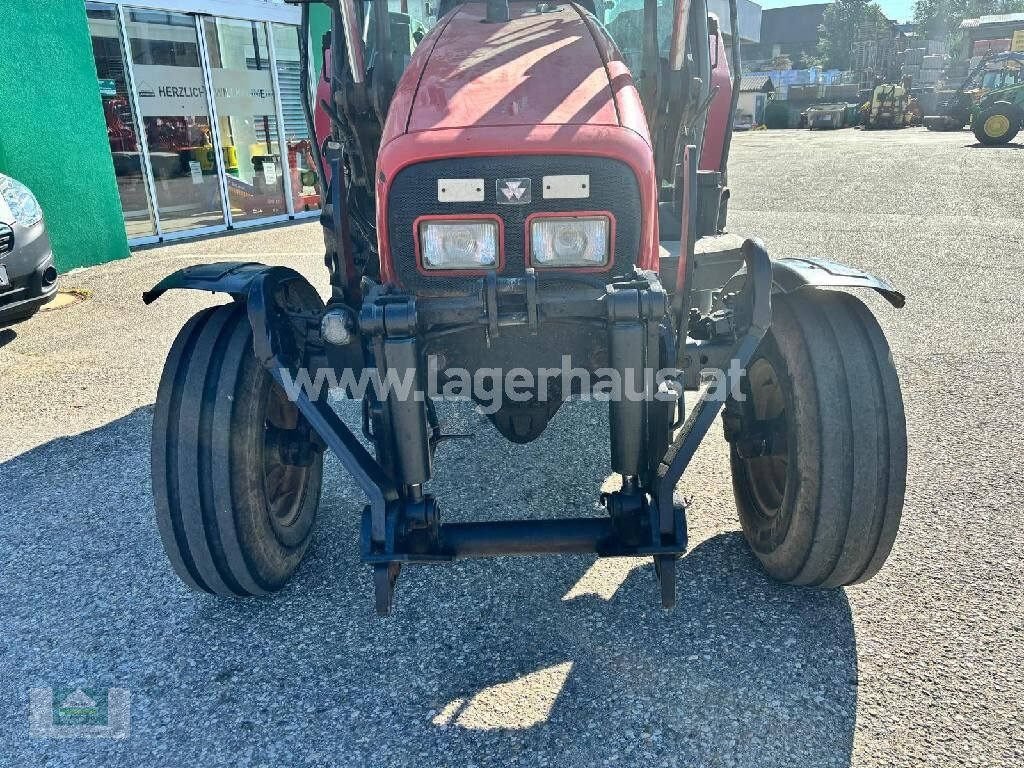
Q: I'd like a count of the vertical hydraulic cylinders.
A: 2